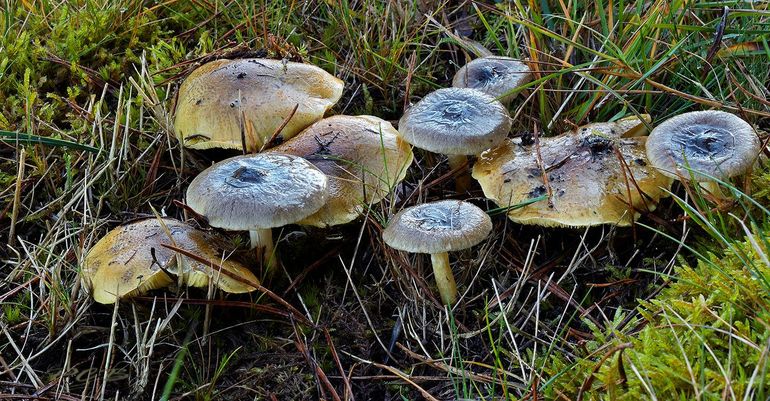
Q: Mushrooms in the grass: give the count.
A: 9